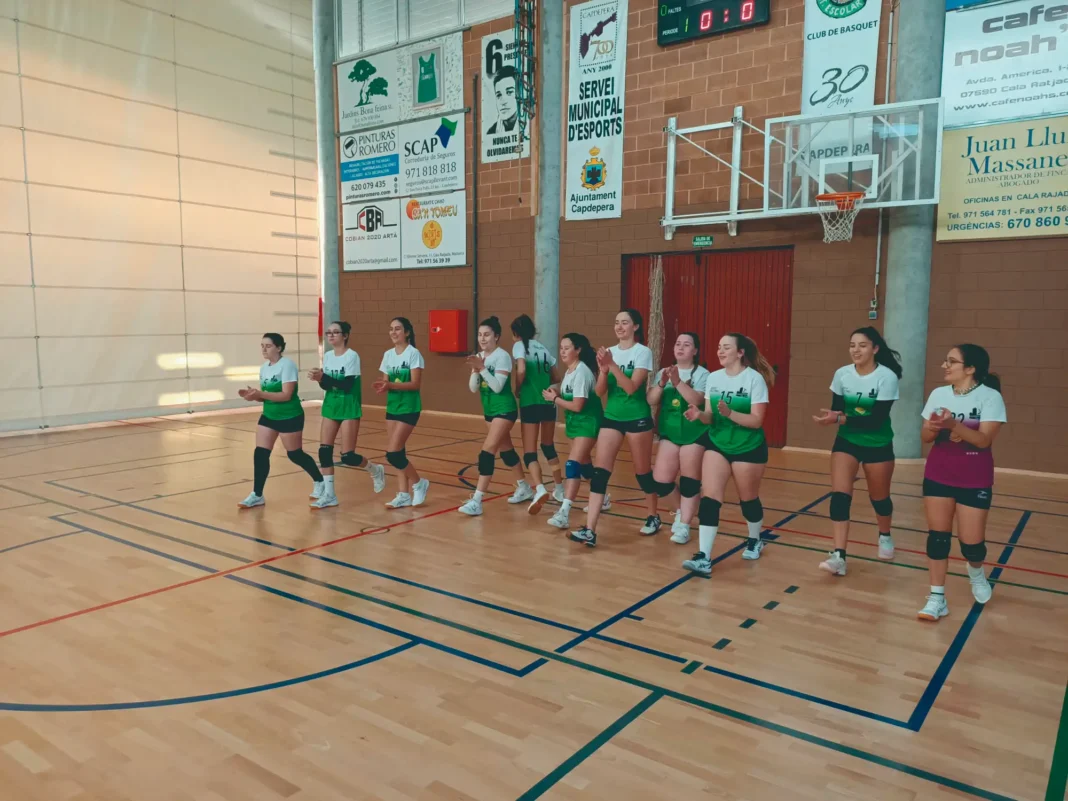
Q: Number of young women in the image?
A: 11